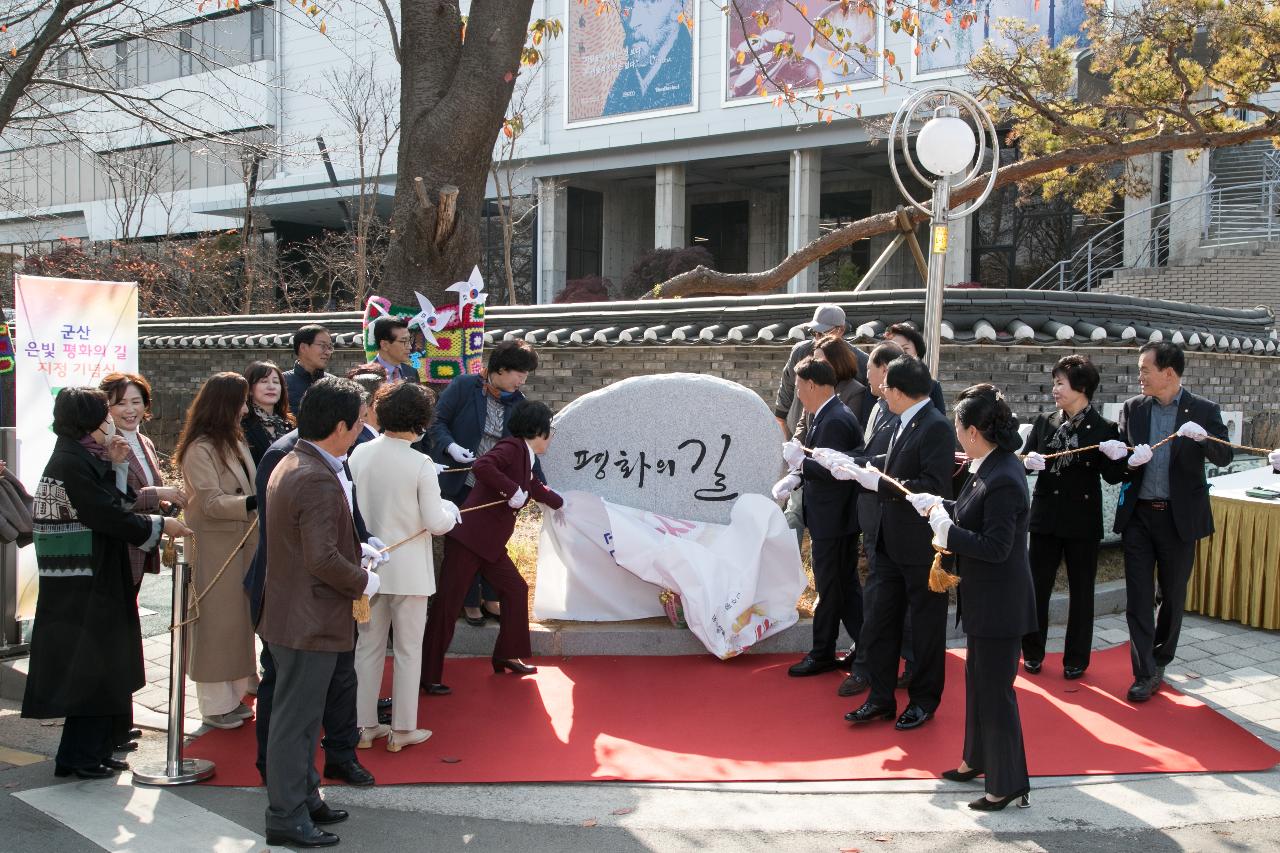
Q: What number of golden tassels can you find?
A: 3